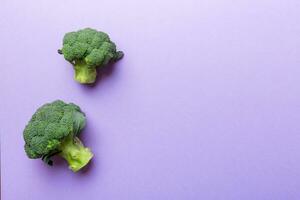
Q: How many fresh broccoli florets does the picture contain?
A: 2